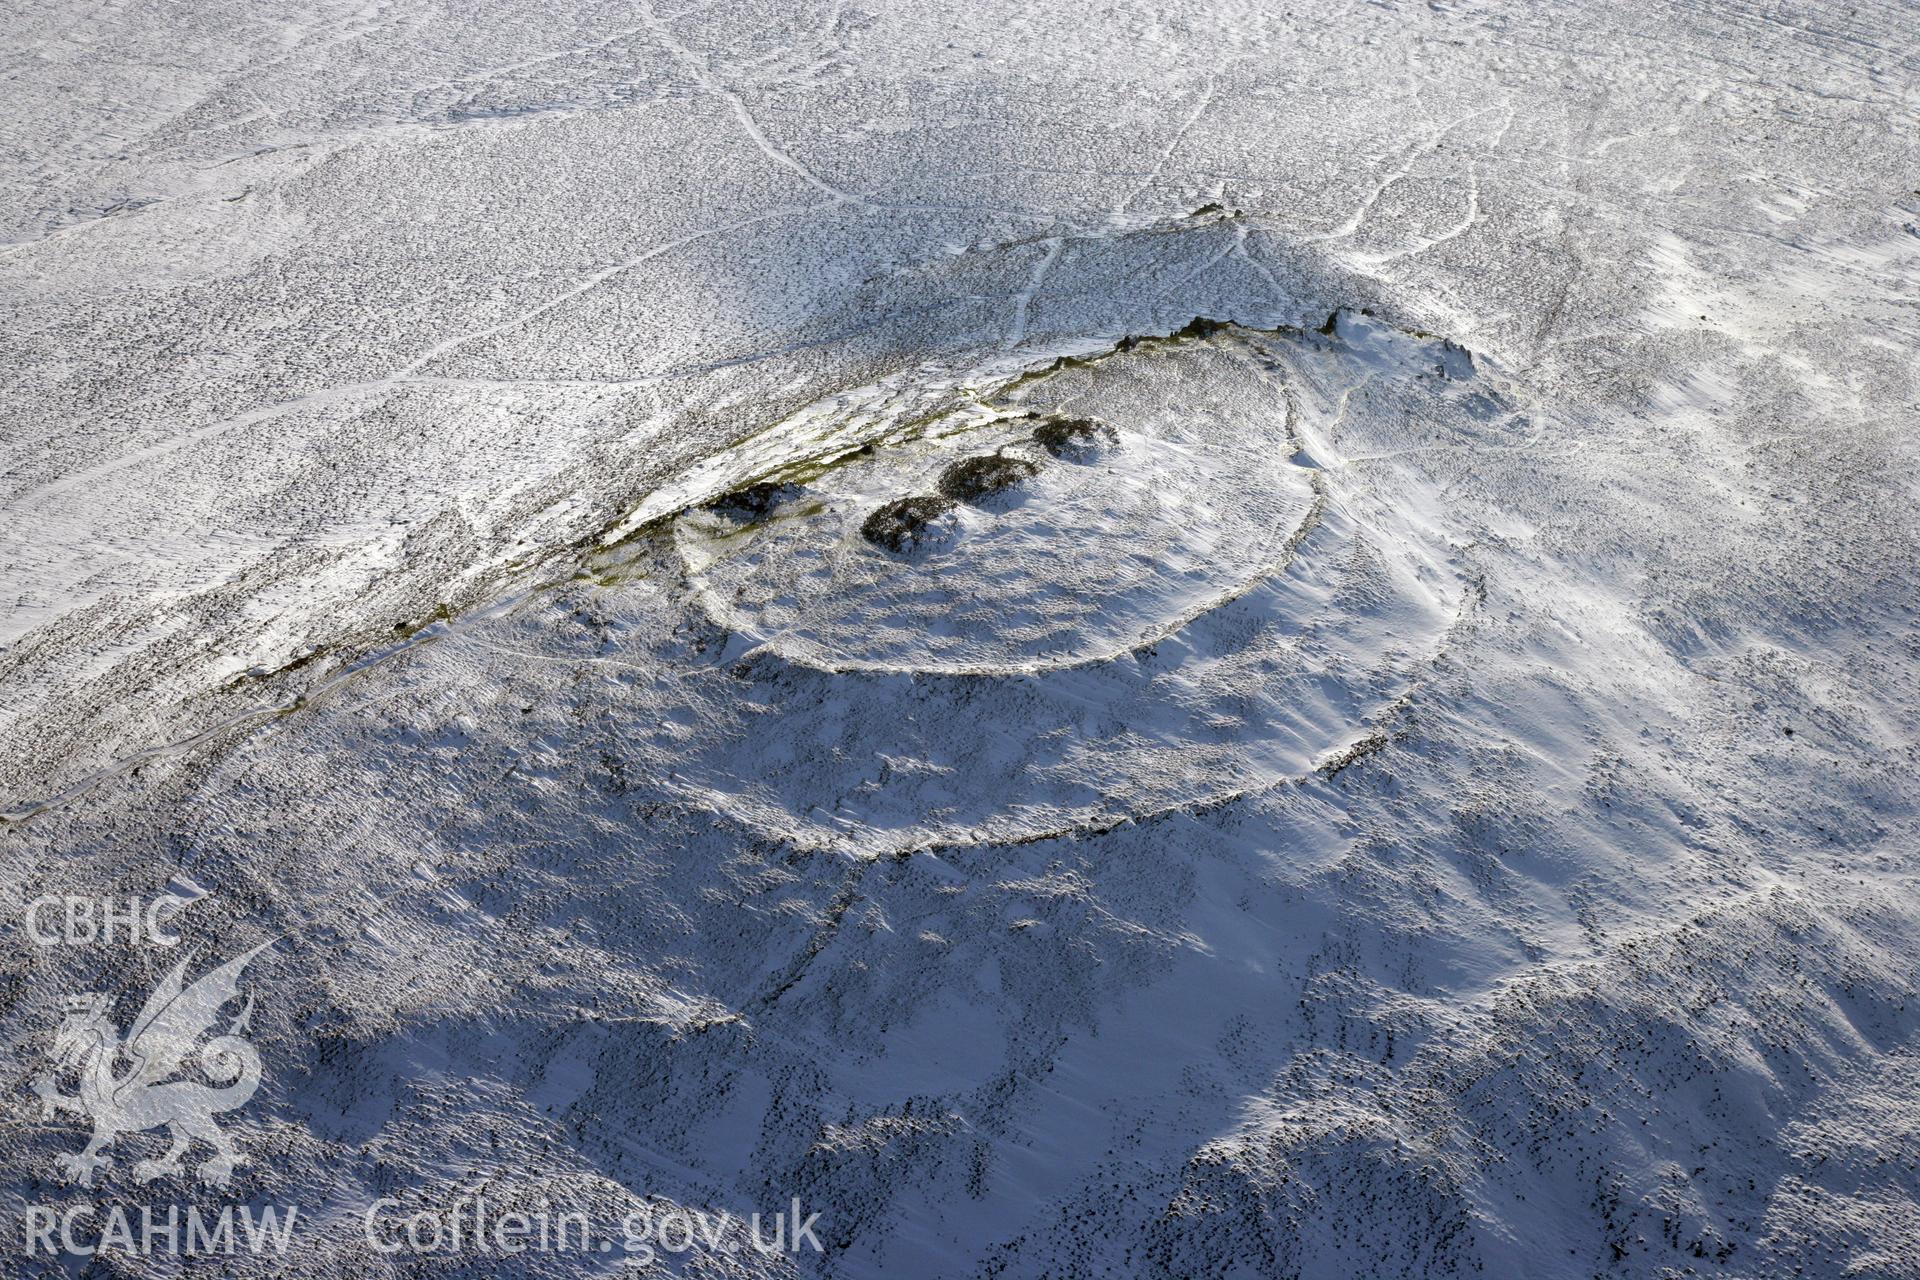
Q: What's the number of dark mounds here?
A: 3